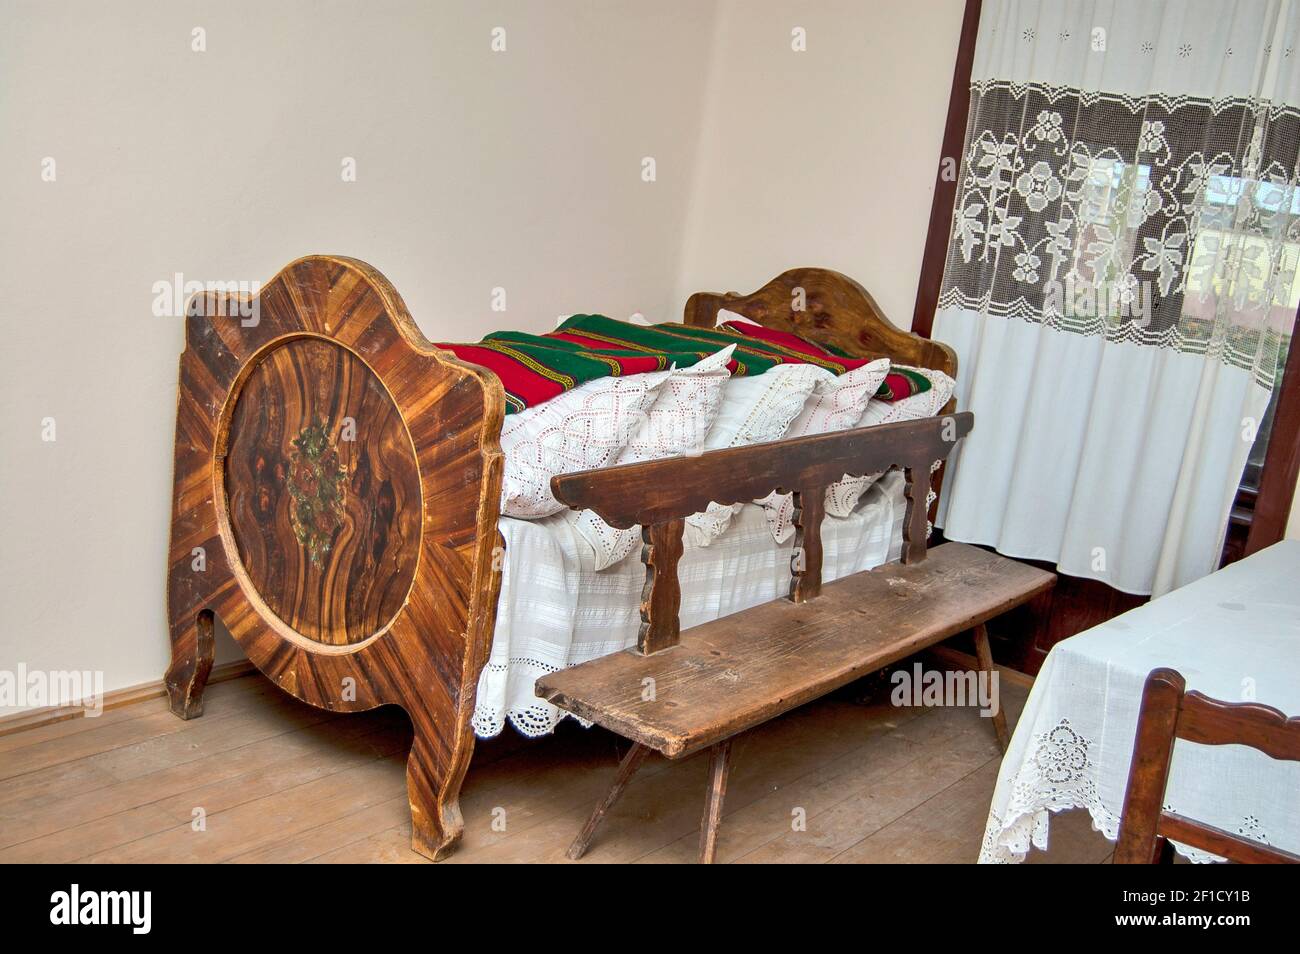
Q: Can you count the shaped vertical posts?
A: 3